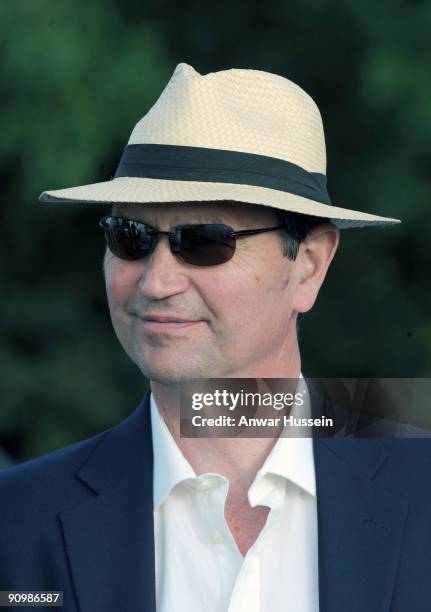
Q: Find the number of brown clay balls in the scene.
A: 0